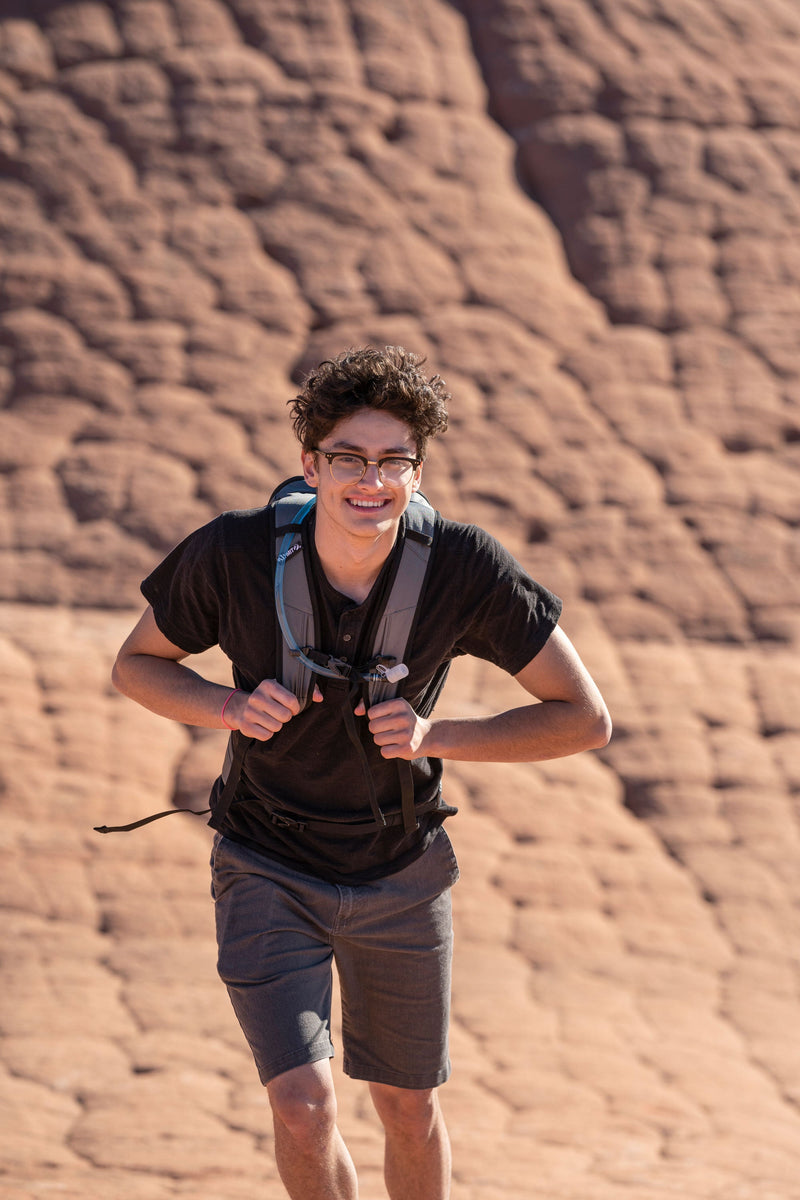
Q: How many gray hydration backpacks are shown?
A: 1